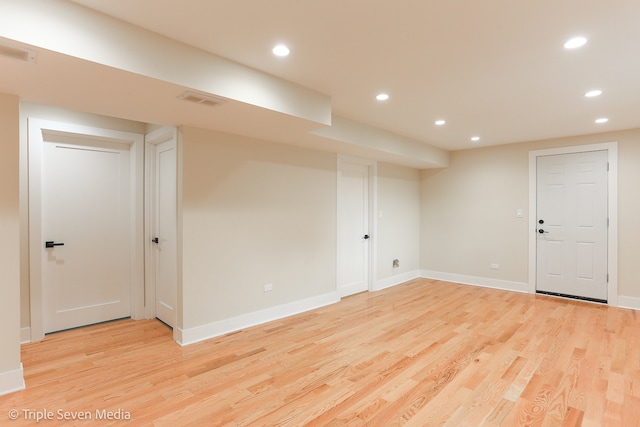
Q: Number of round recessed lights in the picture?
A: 7